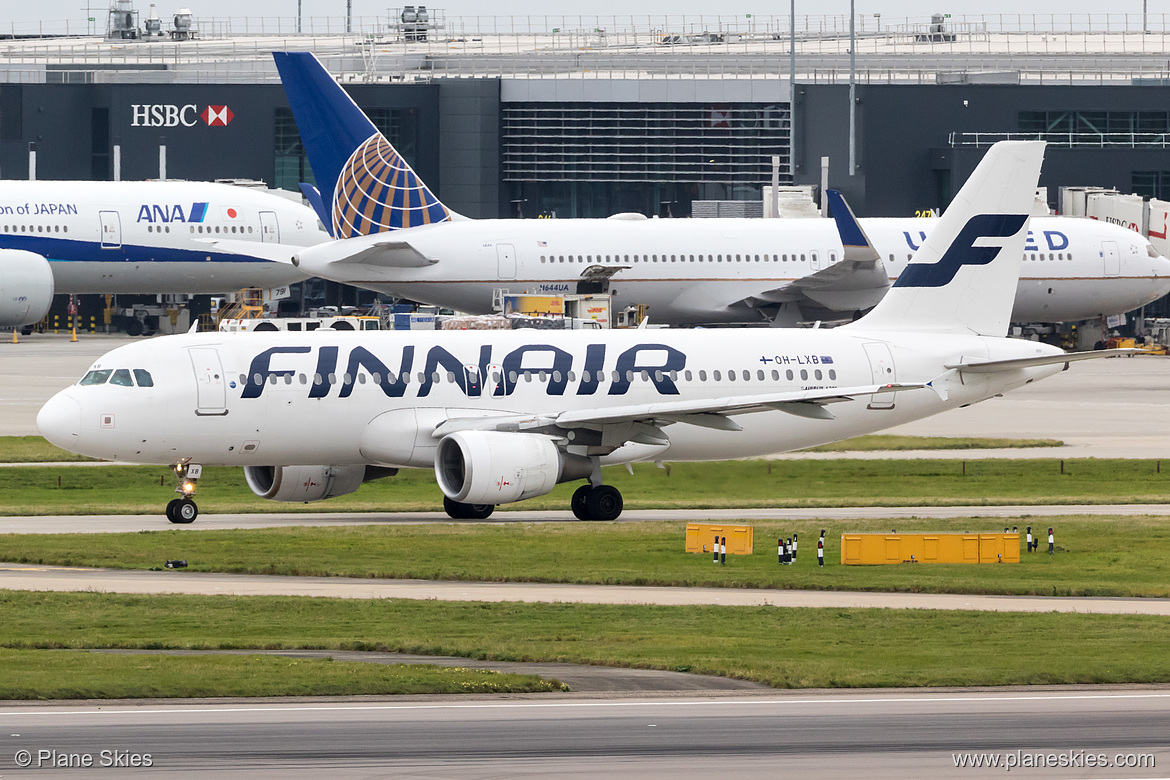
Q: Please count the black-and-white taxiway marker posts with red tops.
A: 4